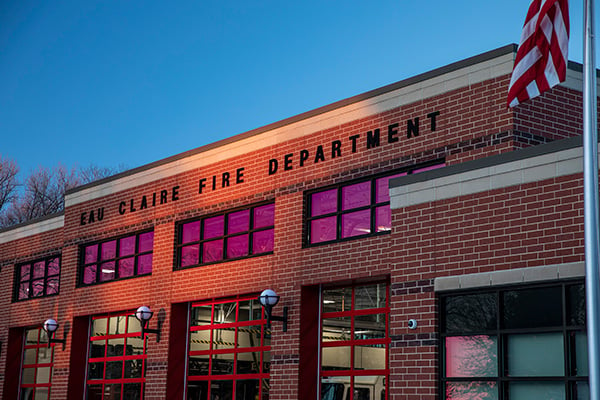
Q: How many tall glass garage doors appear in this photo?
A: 4